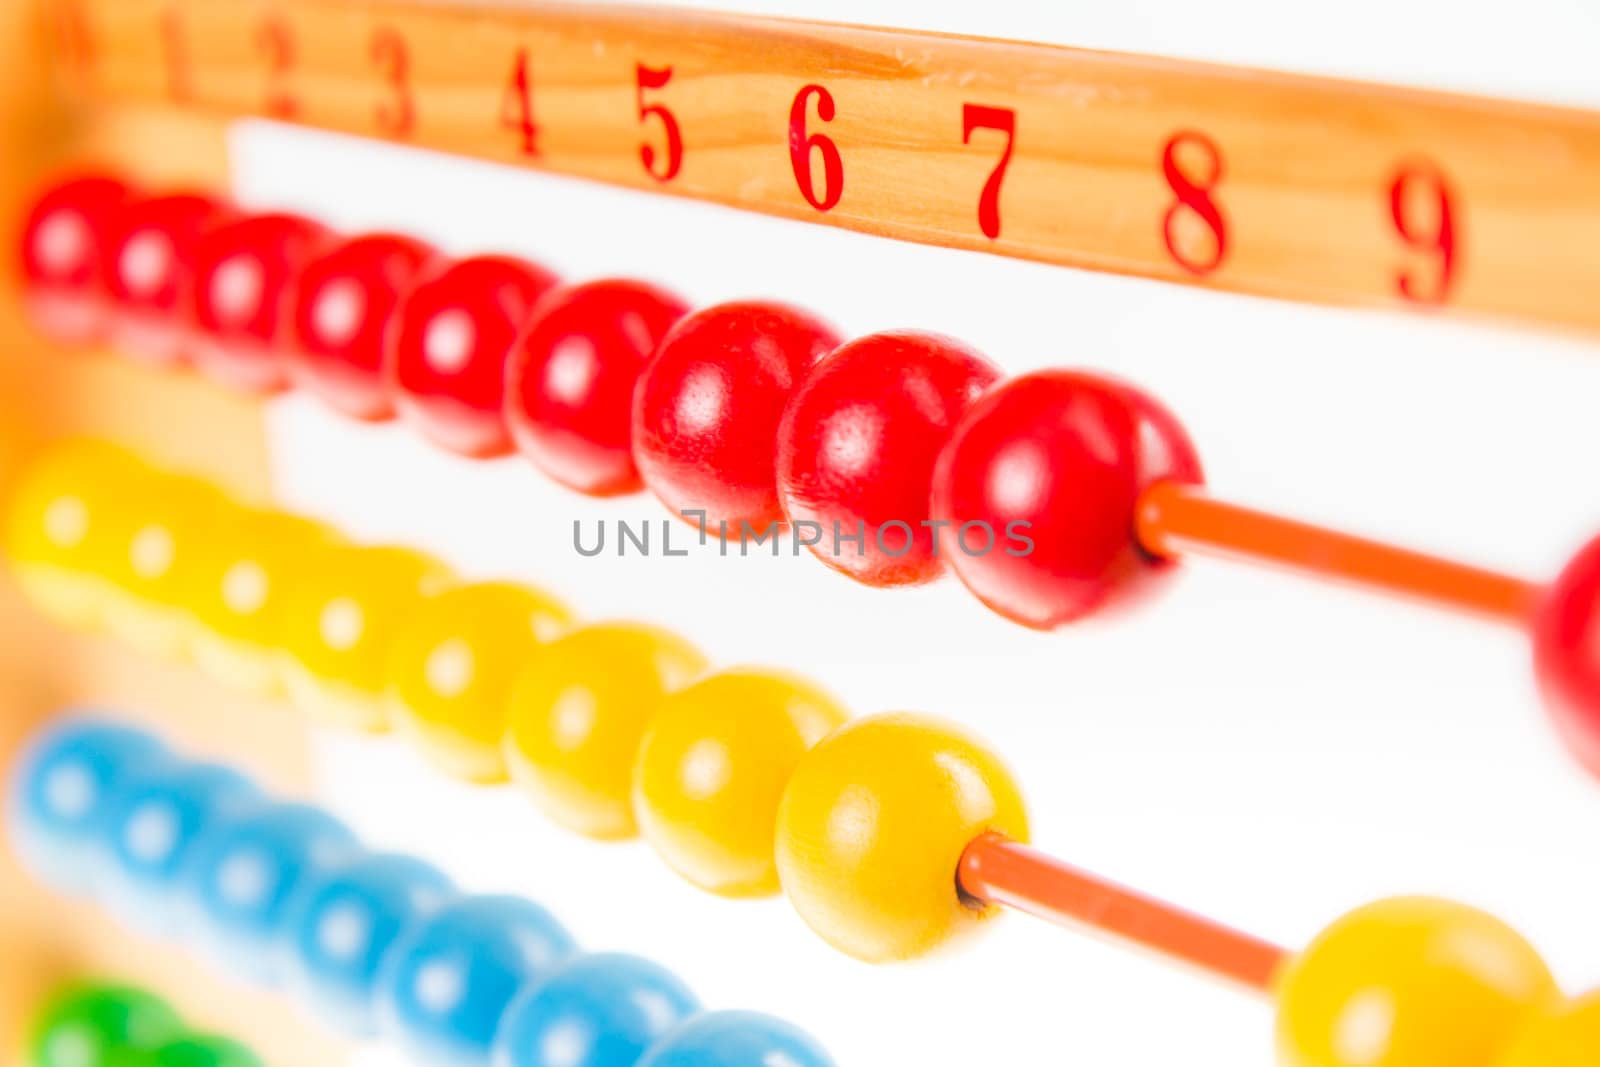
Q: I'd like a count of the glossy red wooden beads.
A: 10